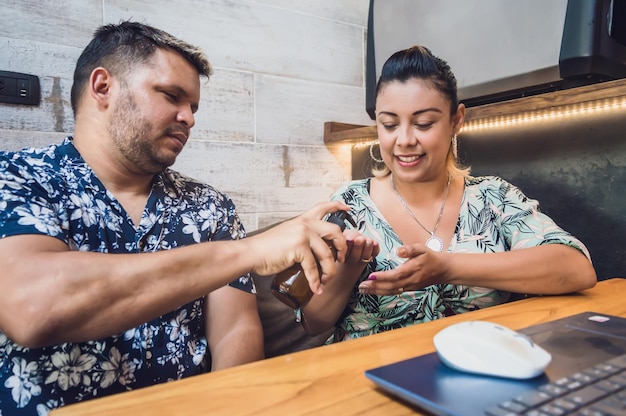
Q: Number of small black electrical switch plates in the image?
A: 1